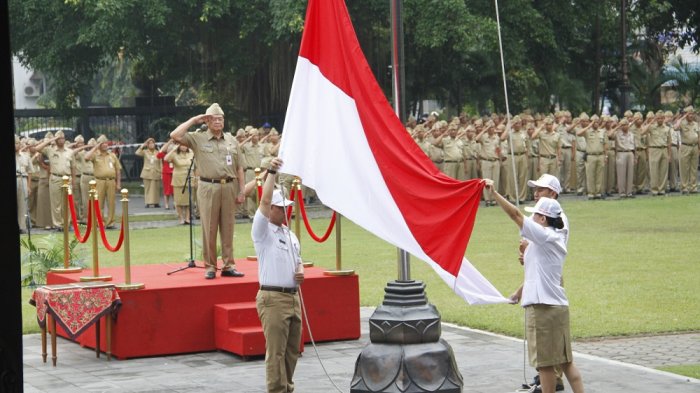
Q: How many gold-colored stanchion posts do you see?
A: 6